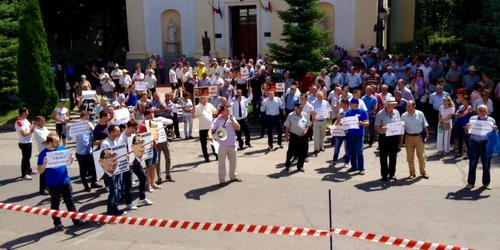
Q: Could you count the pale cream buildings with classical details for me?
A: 1